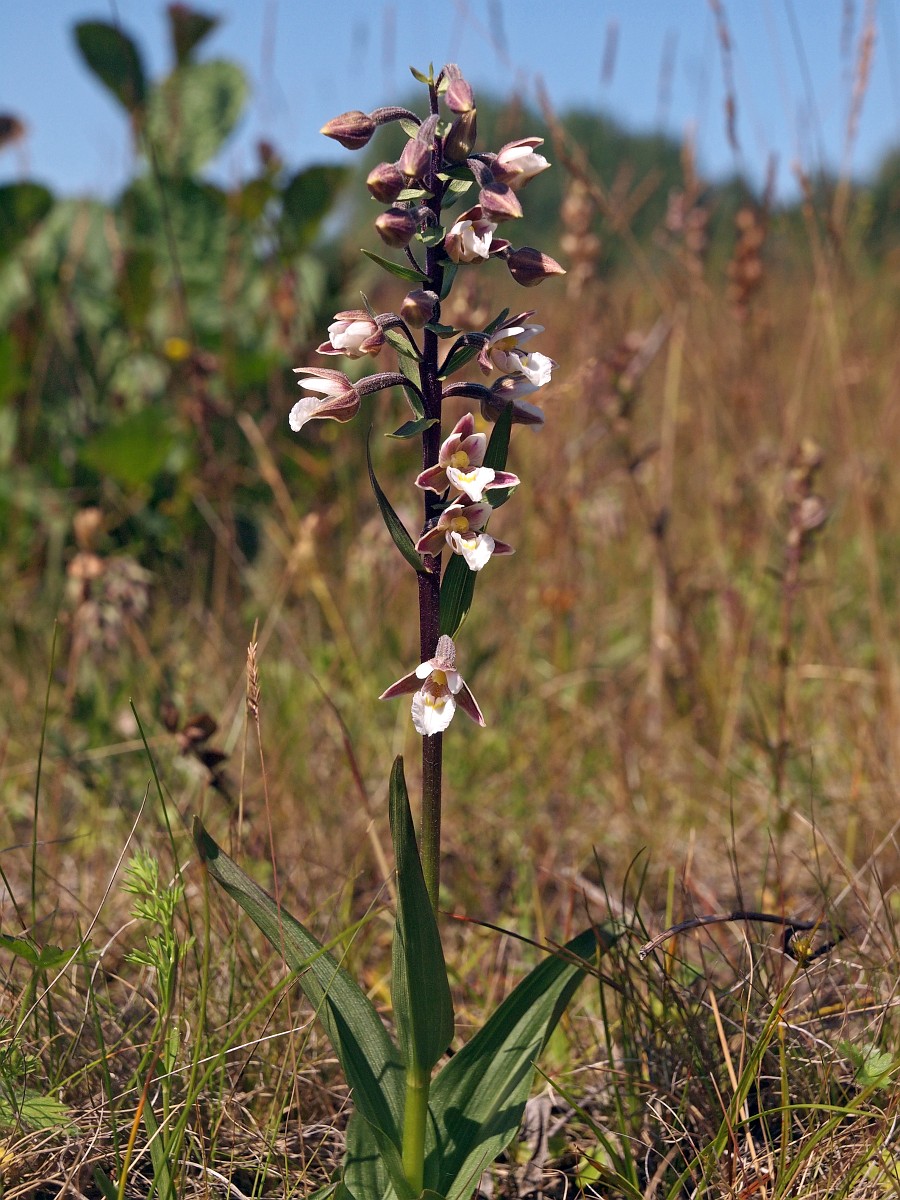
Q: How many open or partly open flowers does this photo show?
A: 9